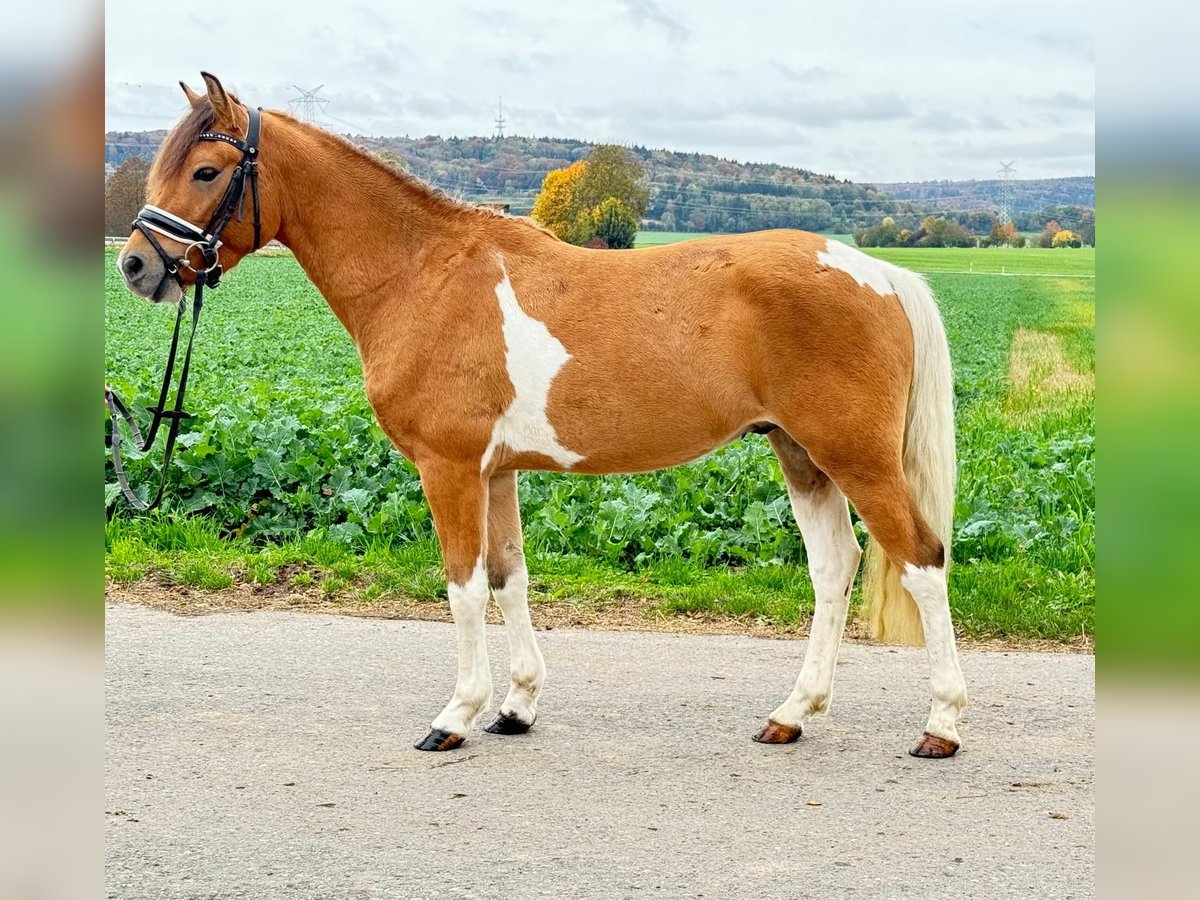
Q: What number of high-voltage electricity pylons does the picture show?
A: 2